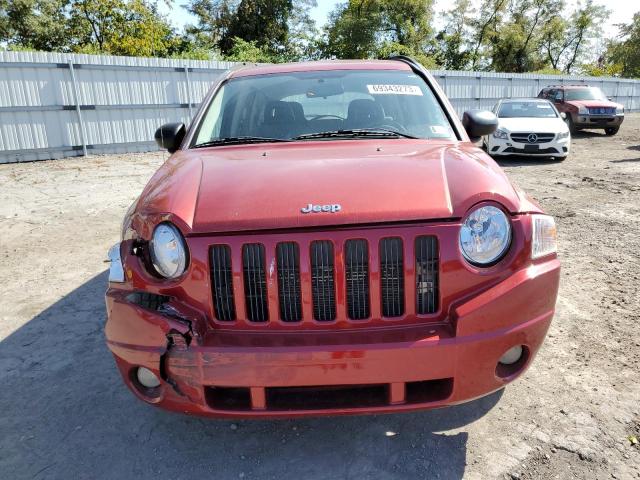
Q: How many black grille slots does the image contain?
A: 7